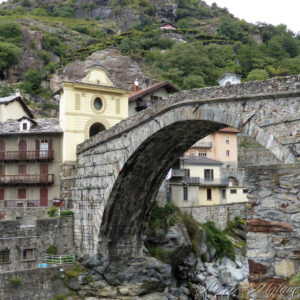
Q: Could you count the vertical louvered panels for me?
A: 2